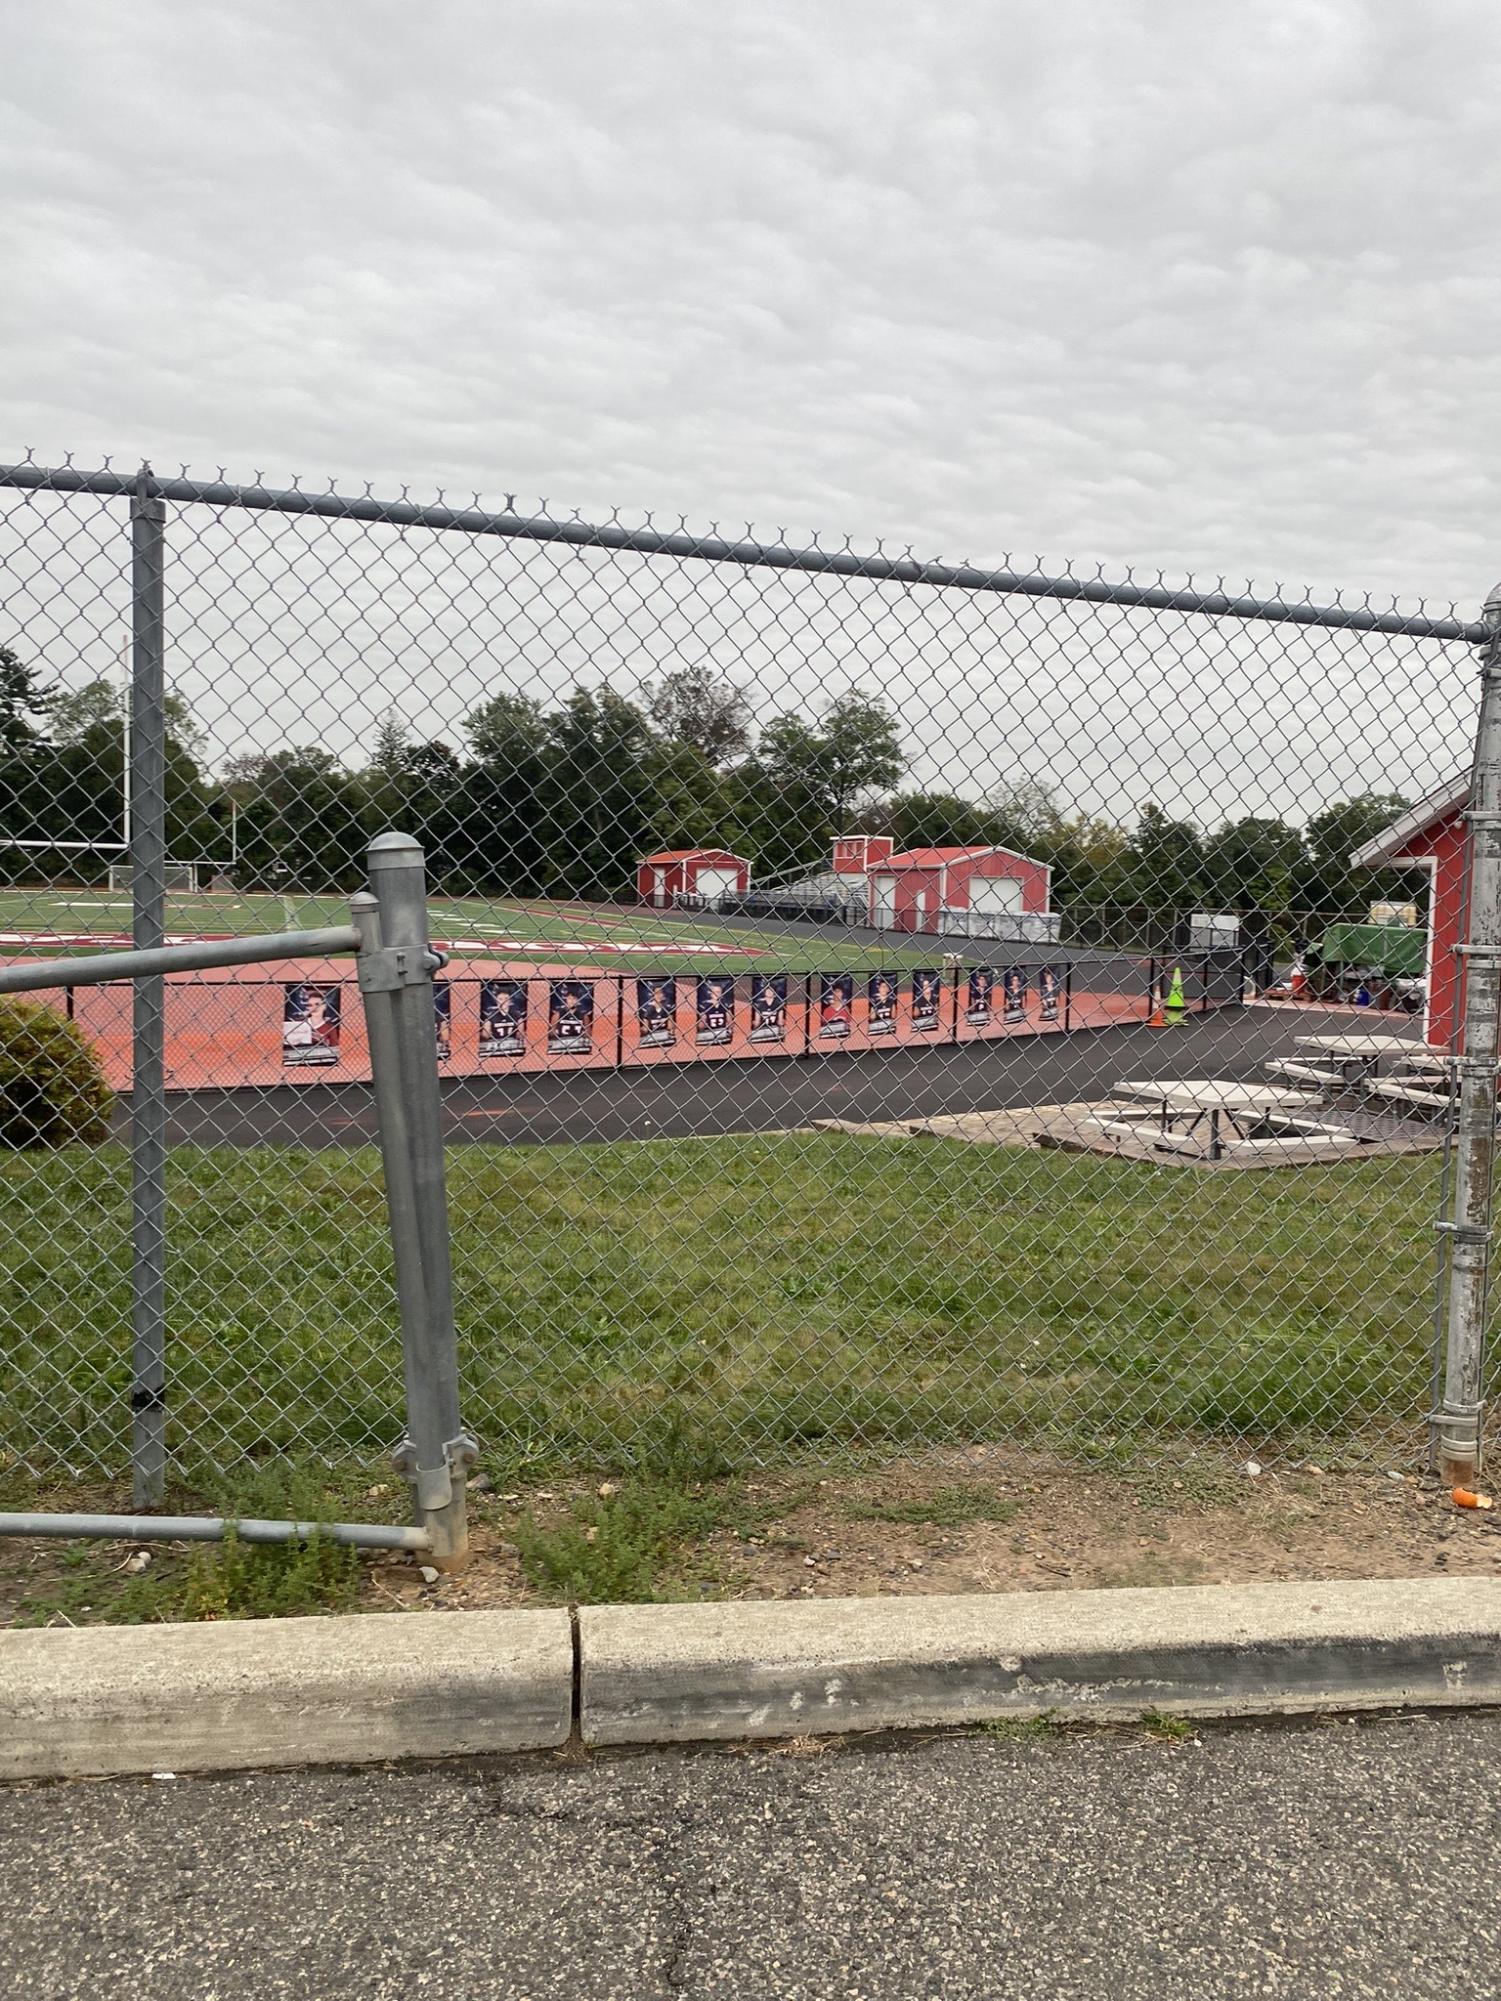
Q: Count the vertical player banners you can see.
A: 13